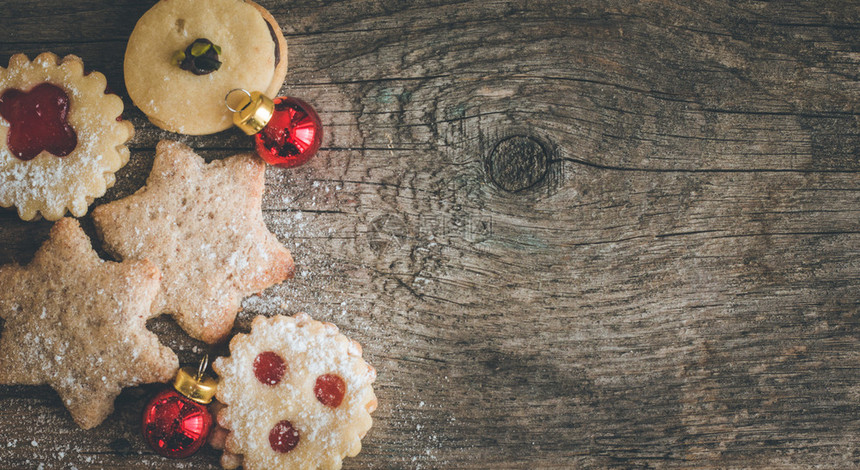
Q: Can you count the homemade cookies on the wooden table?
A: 5